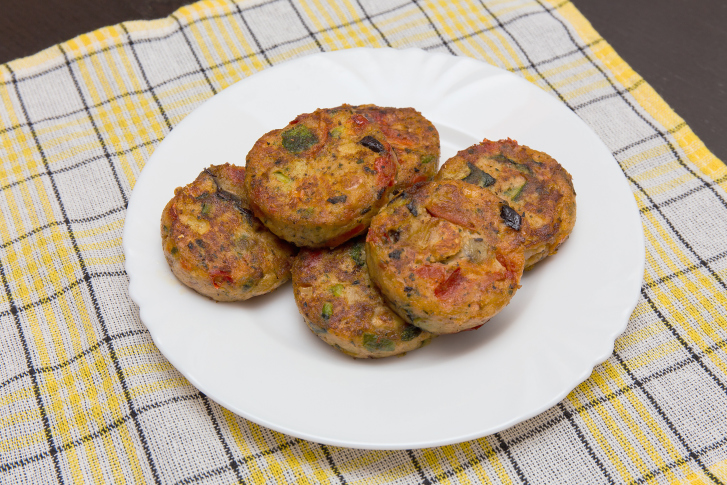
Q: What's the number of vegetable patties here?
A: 6